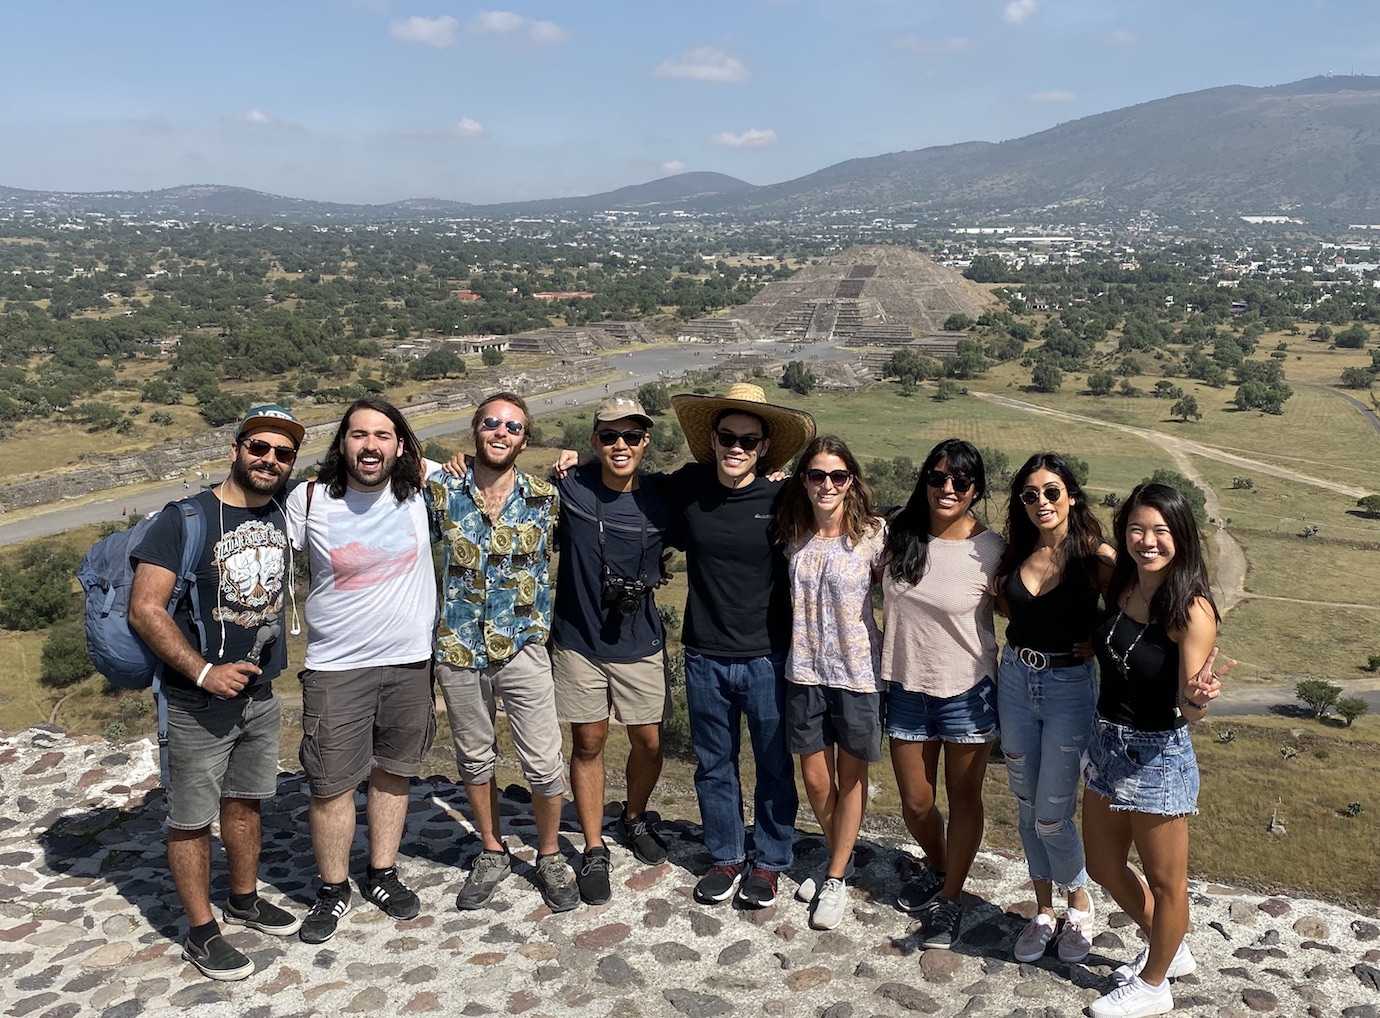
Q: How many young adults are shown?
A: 9